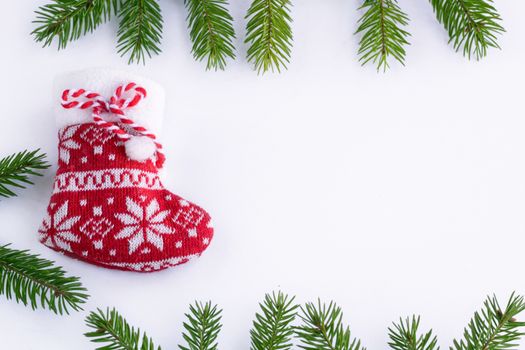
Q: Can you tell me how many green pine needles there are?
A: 14